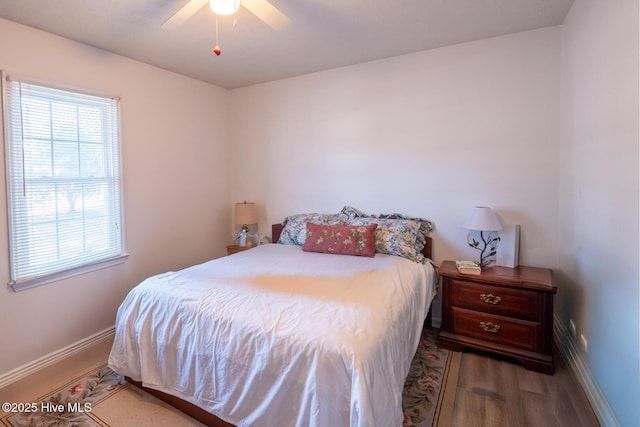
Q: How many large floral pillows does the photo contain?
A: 2